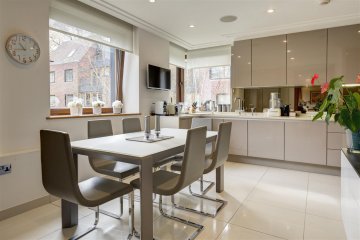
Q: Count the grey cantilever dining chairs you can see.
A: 6